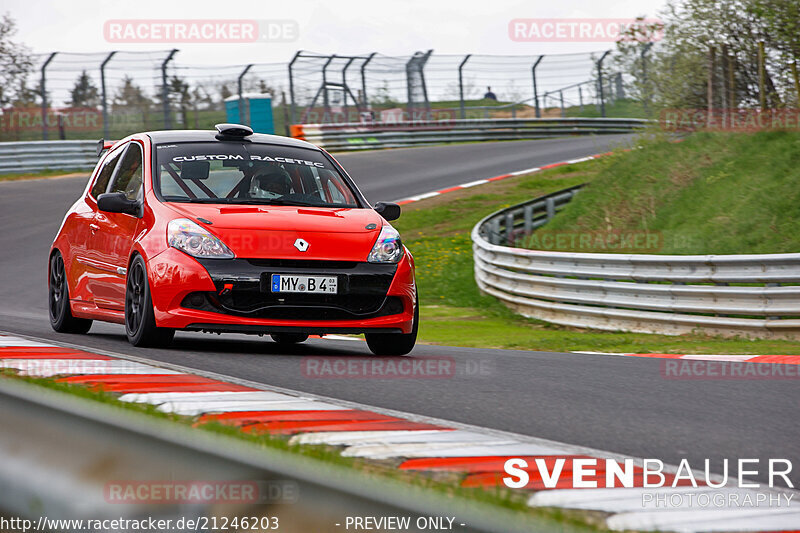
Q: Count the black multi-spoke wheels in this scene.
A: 2